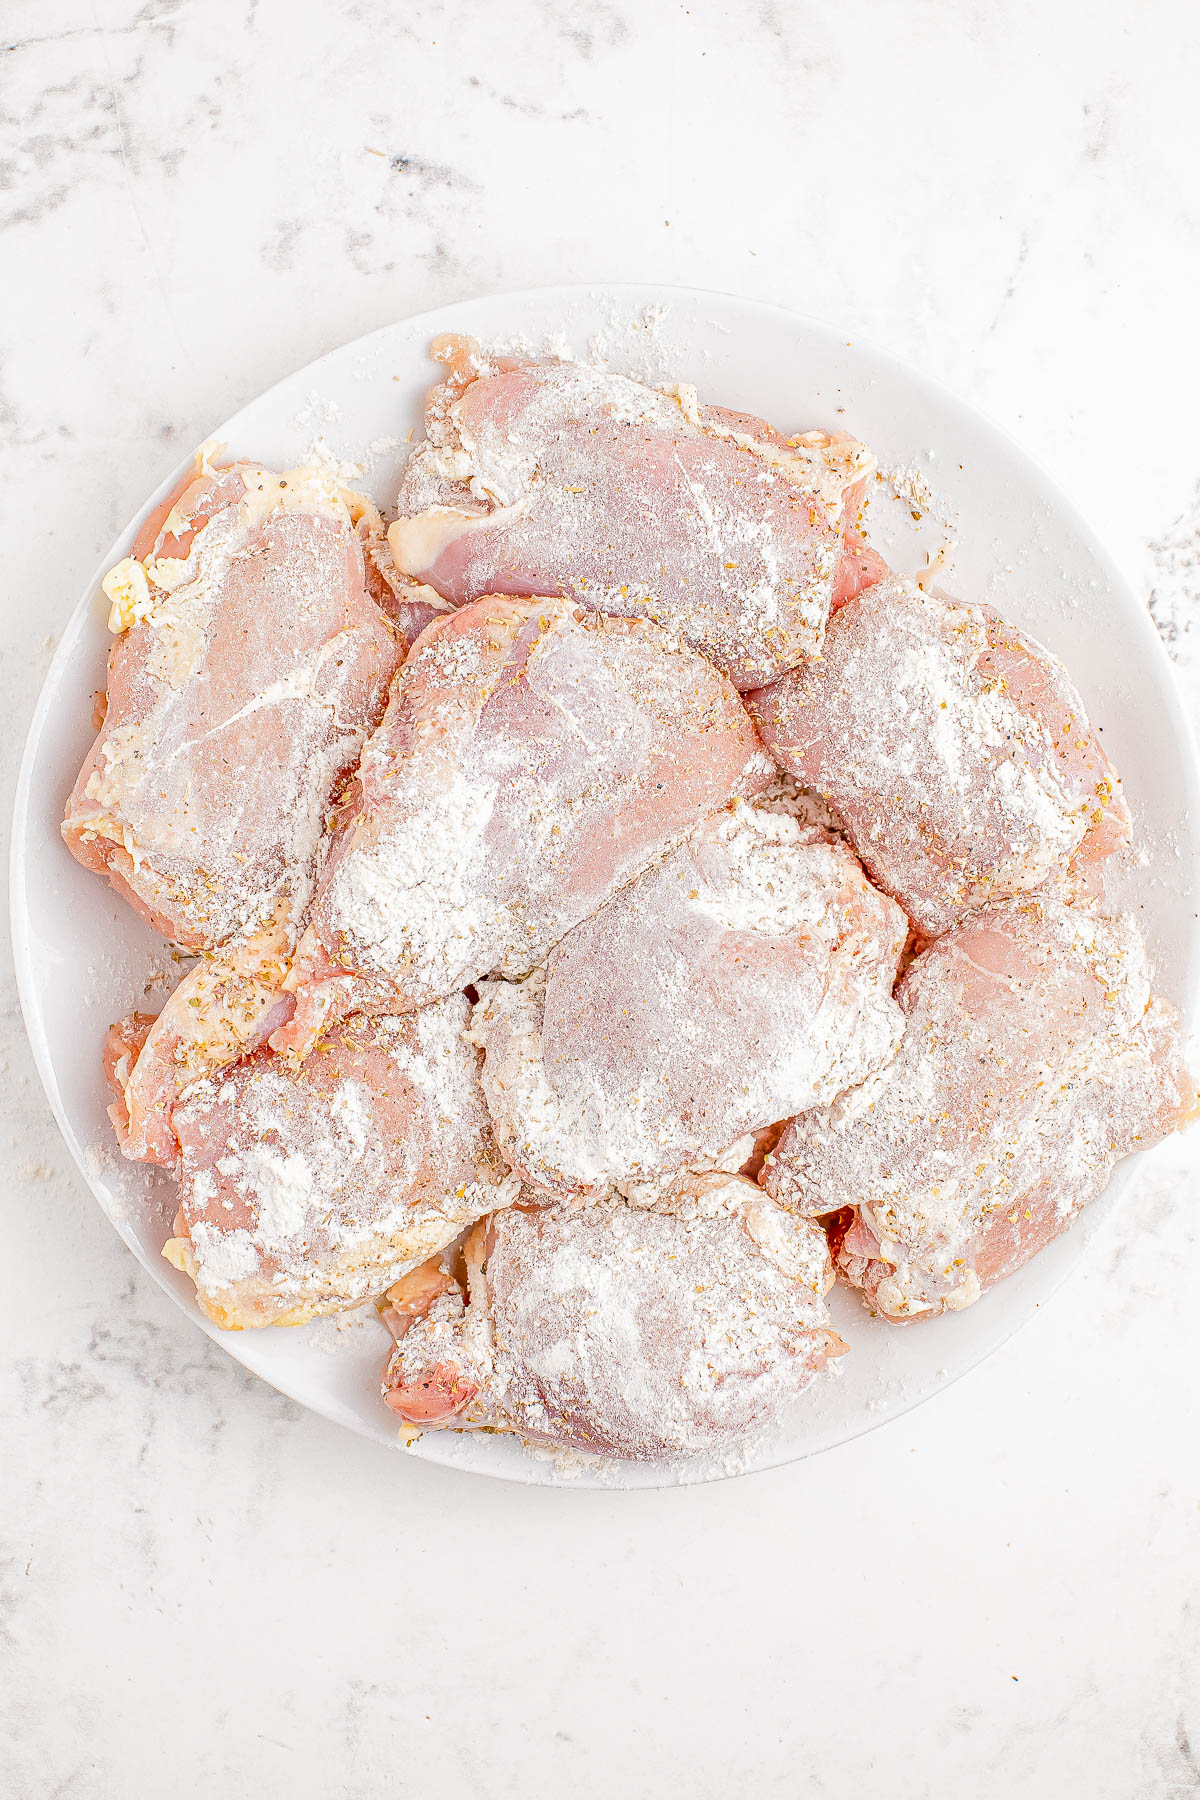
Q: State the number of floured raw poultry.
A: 8